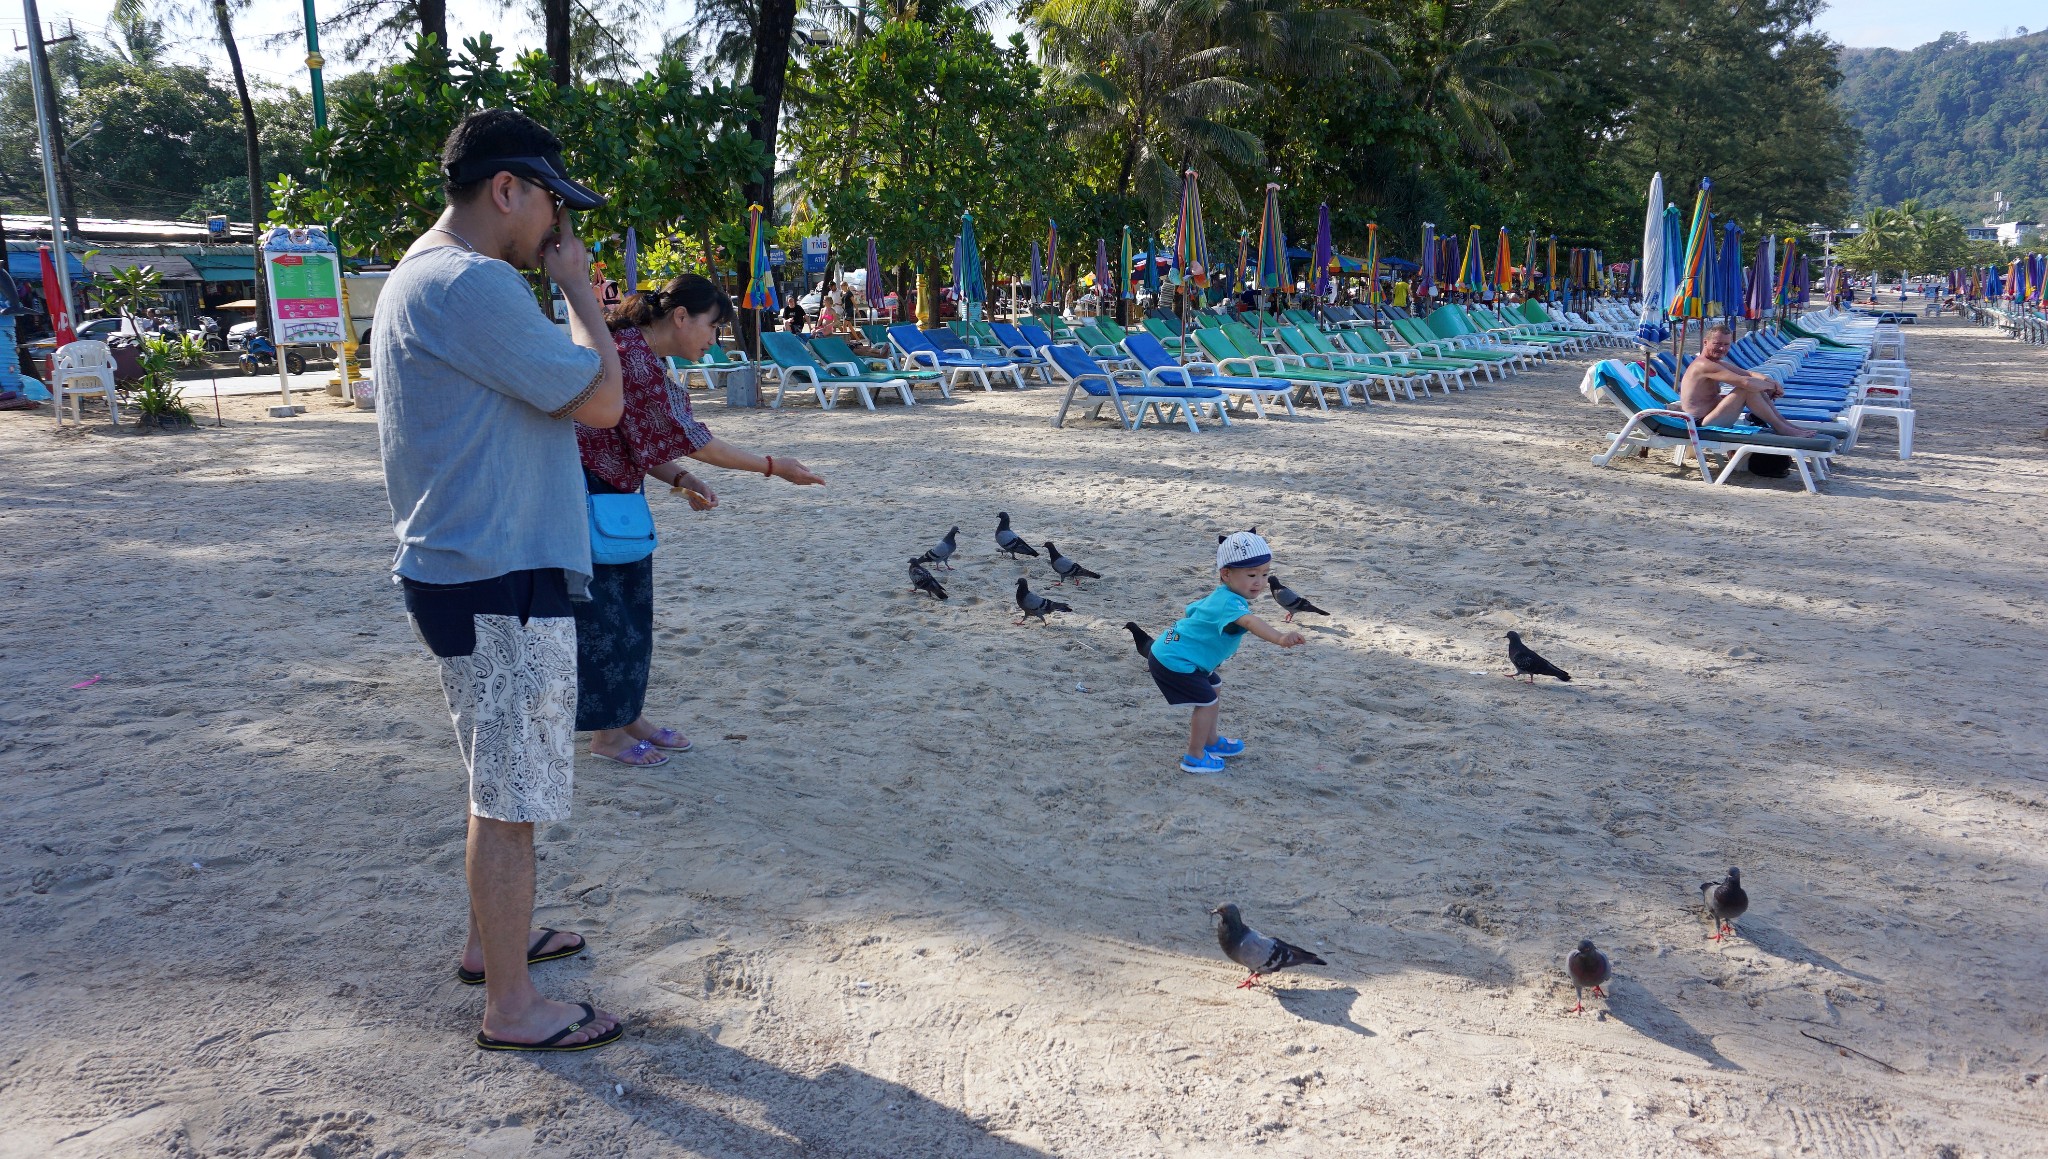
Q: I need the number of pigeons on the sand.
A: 11